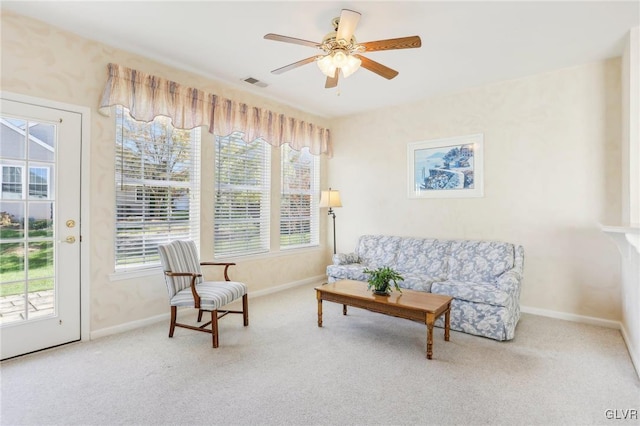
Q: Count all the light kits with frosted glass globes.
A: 1